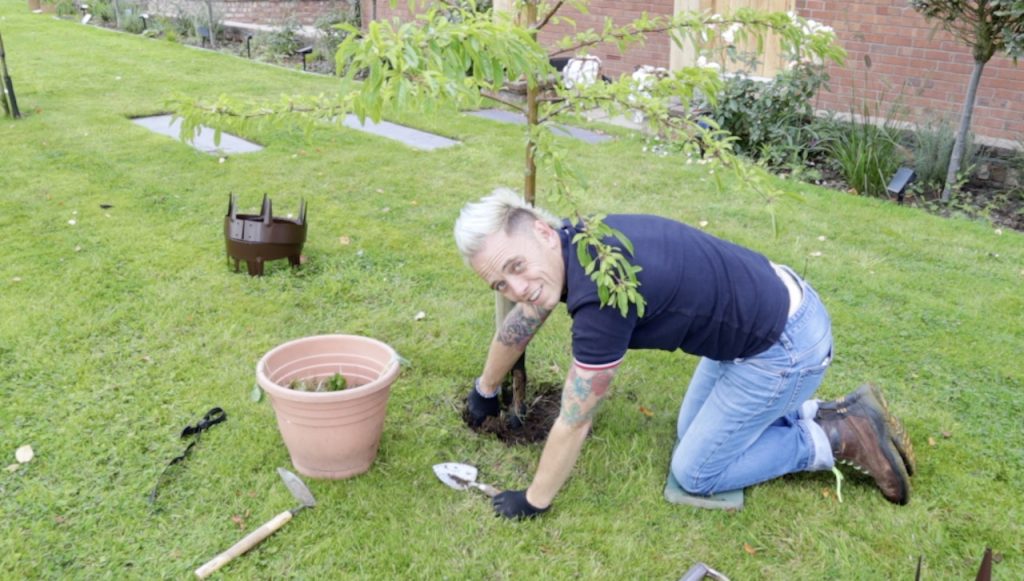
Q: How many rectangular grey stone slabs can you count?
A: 3